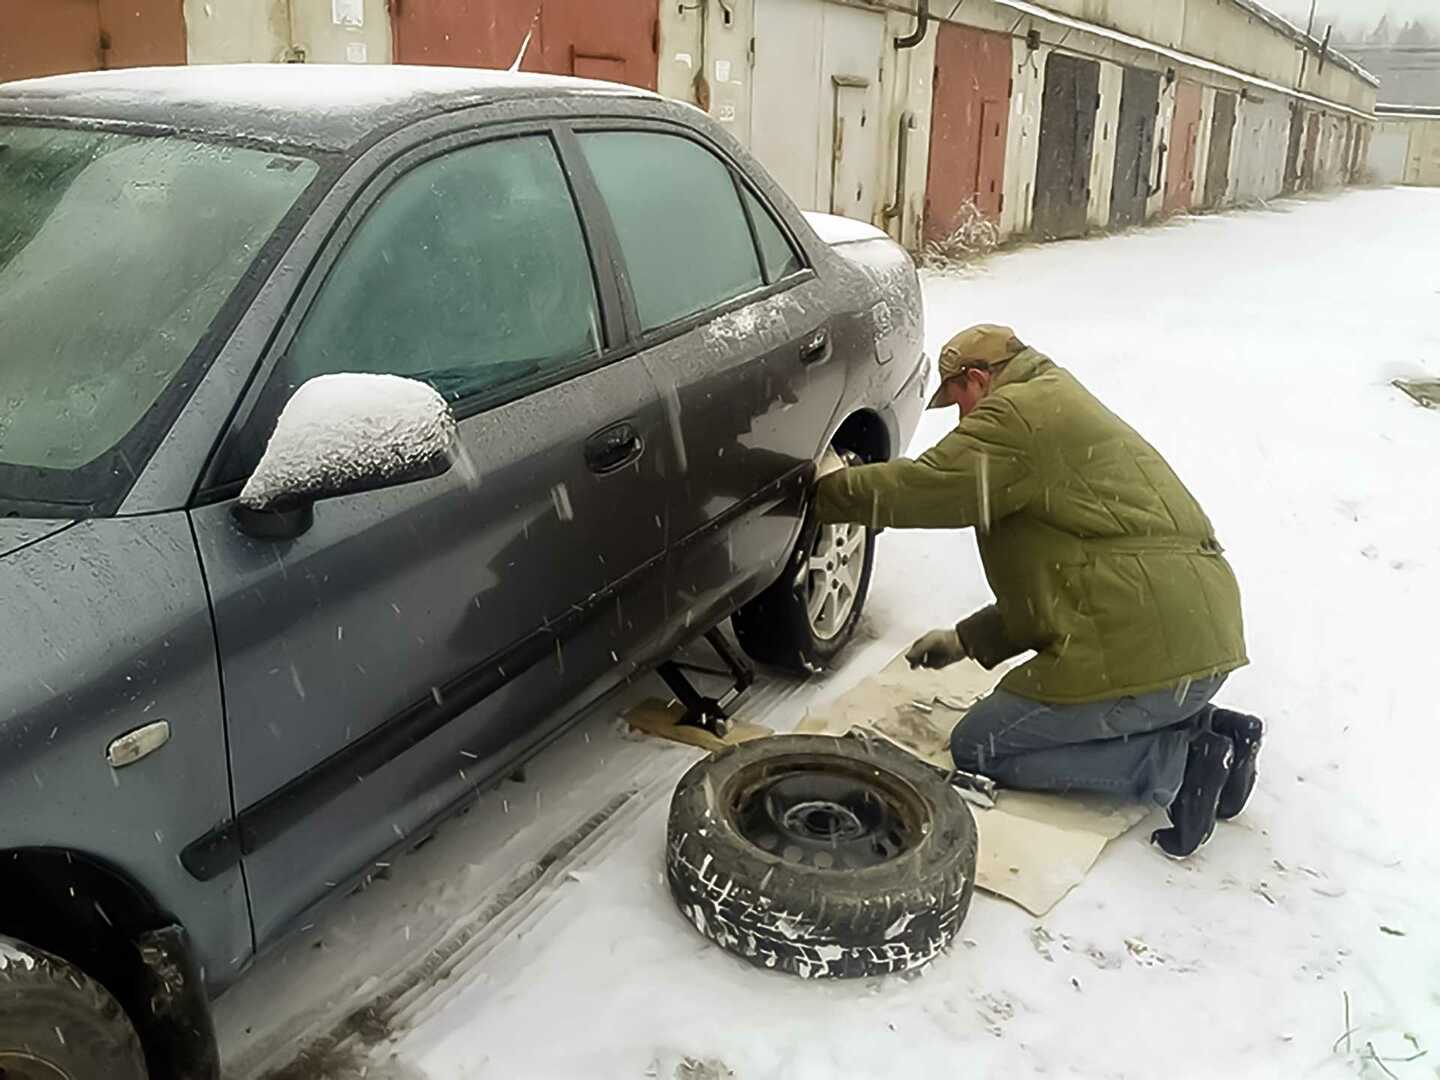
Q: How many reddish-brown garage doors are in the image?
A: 4